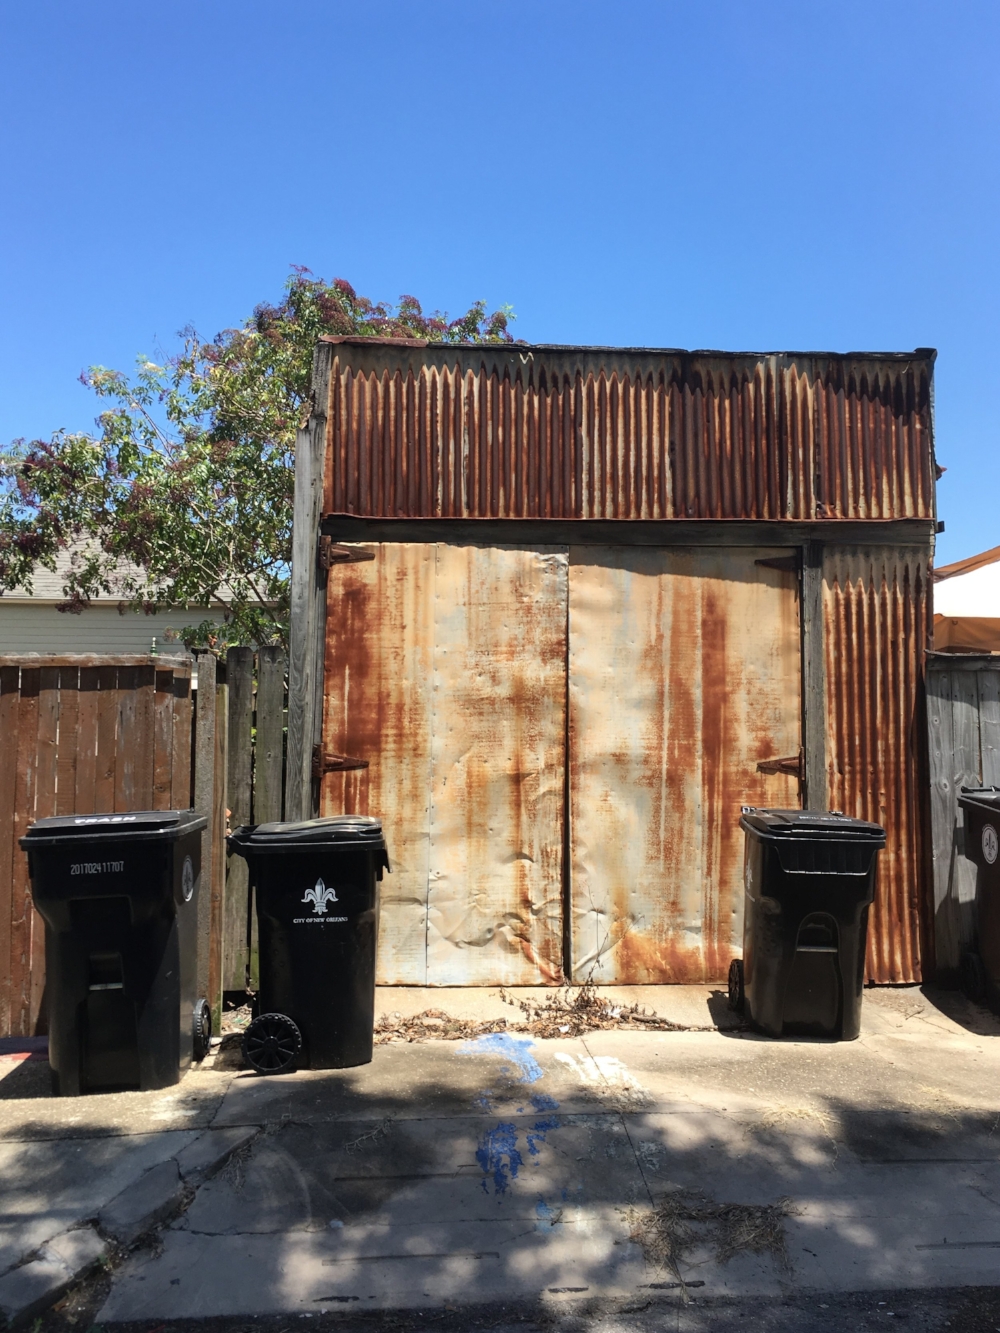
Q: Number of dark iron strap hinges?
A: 4